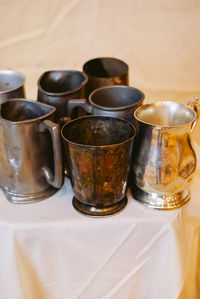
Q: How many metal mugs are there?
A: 7